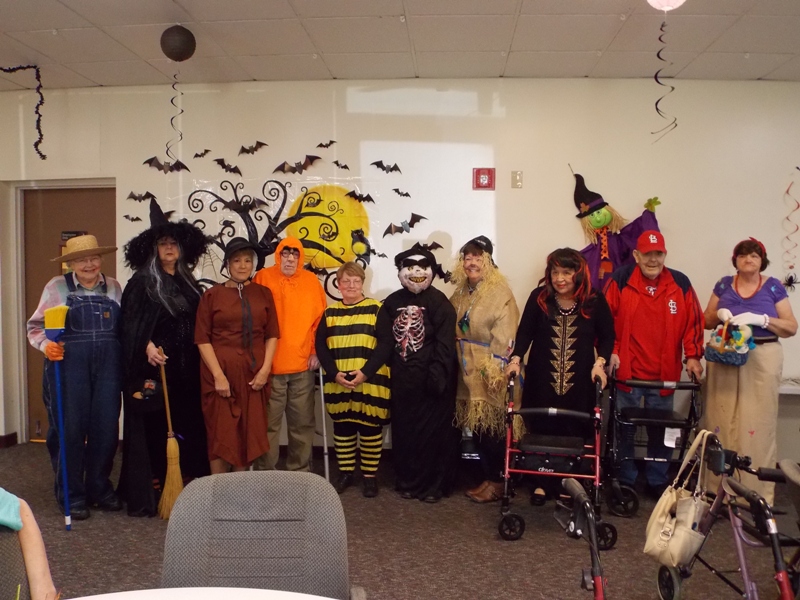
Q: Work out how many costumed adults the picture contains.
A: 10